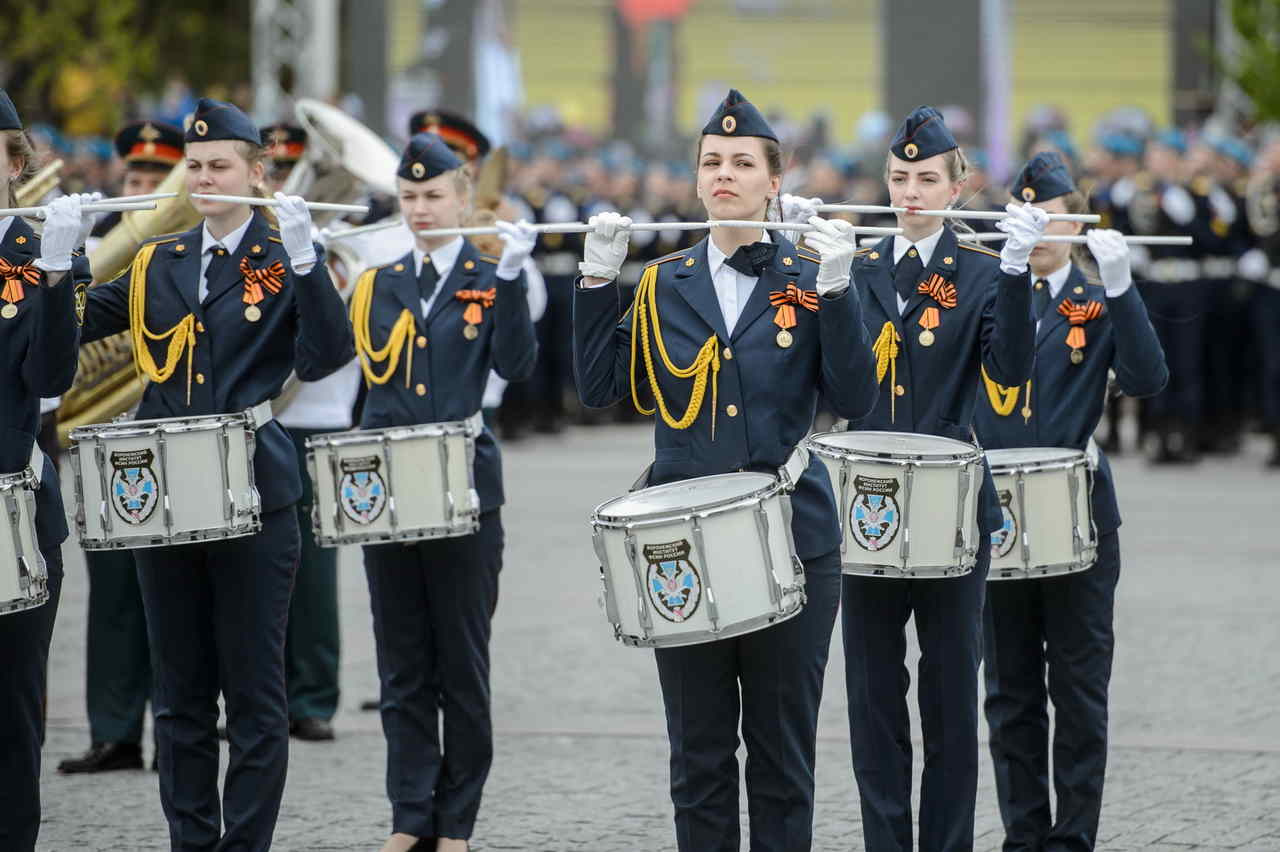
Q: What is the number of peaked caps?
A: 3